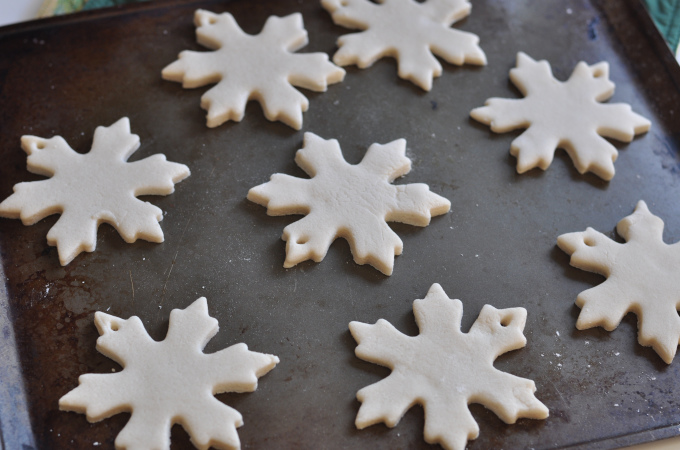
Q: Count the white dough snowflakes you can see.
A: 8